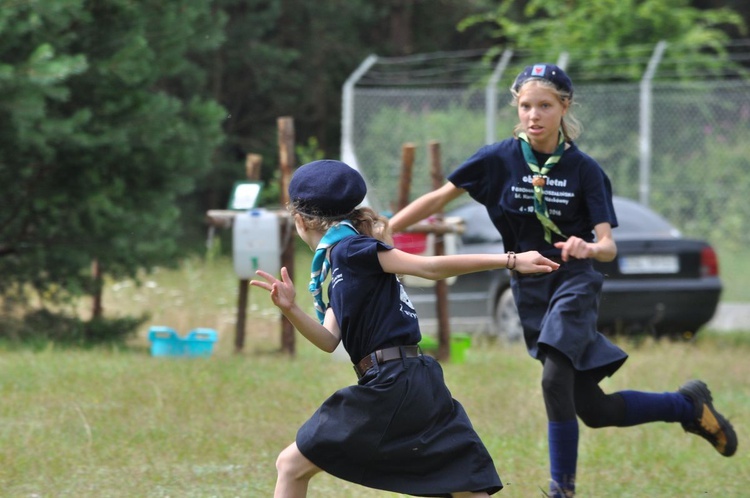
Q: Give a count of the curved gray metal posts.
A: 4